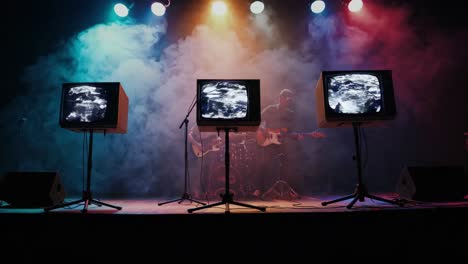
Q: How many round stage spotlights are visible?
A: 6